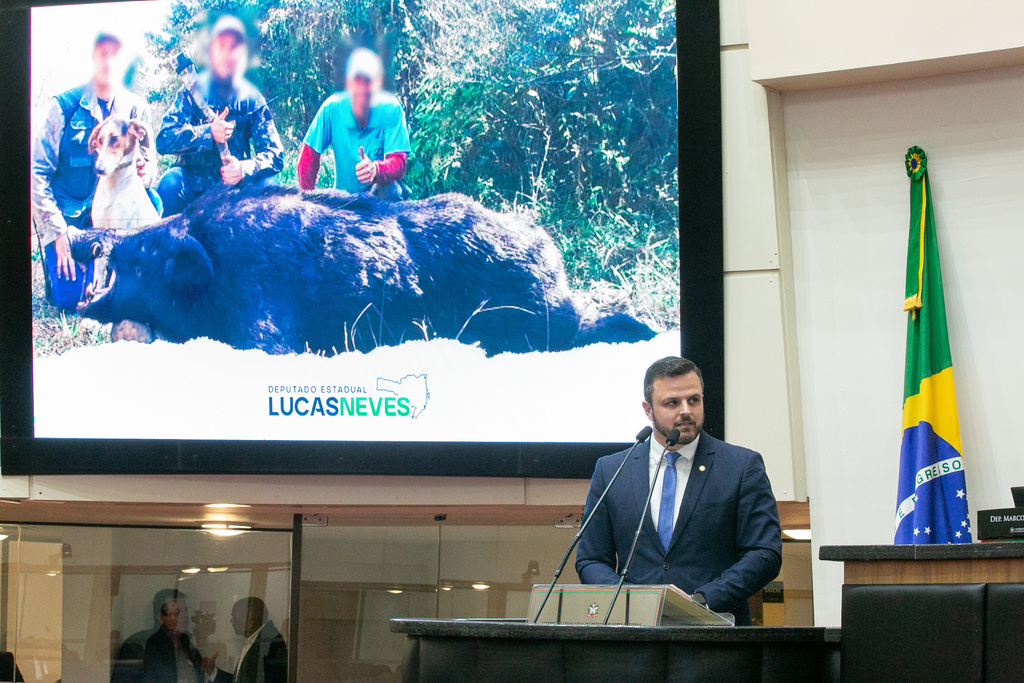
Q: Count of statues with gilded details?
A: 0